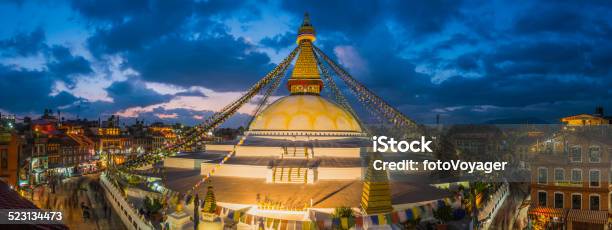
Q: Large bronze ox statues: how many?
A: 0